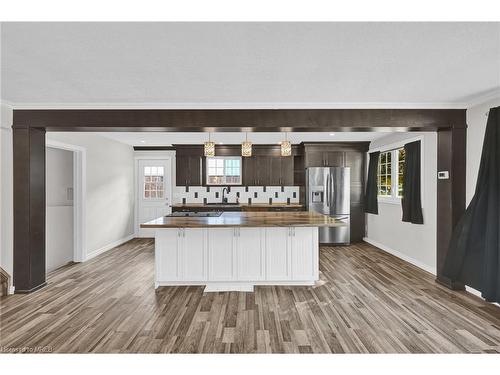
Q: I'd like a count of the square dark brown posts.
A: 2